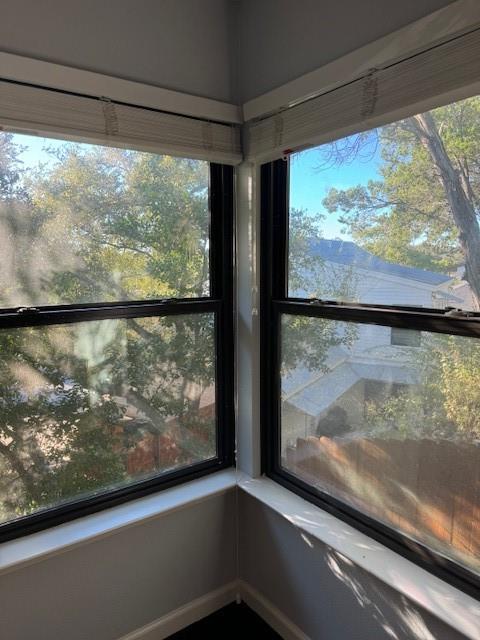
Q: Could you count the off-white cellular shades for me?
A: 2